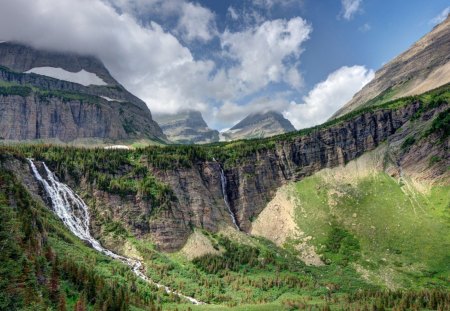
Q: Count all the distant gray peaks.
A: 2